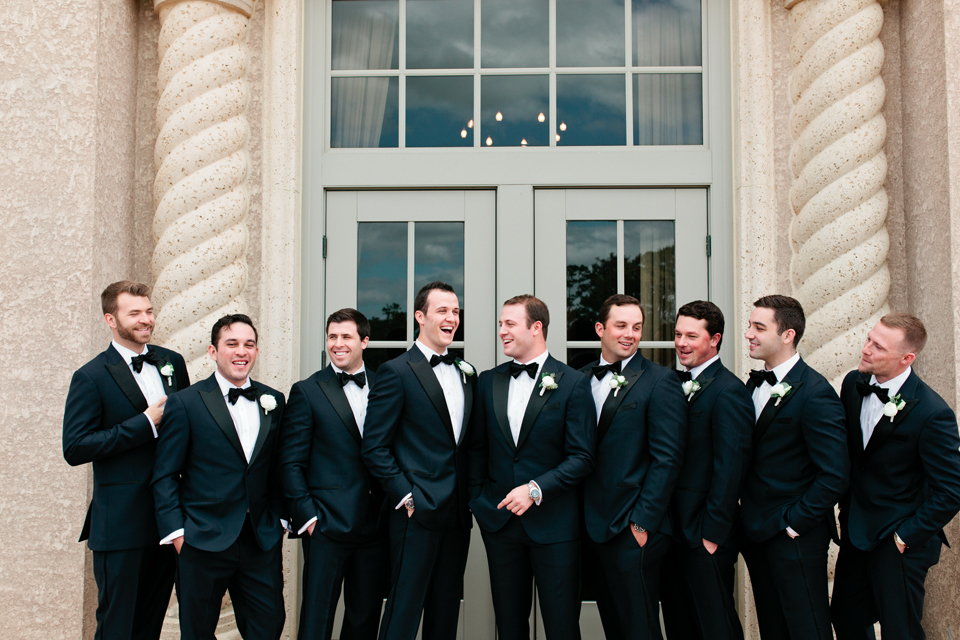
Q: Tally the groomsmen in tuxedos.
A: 9